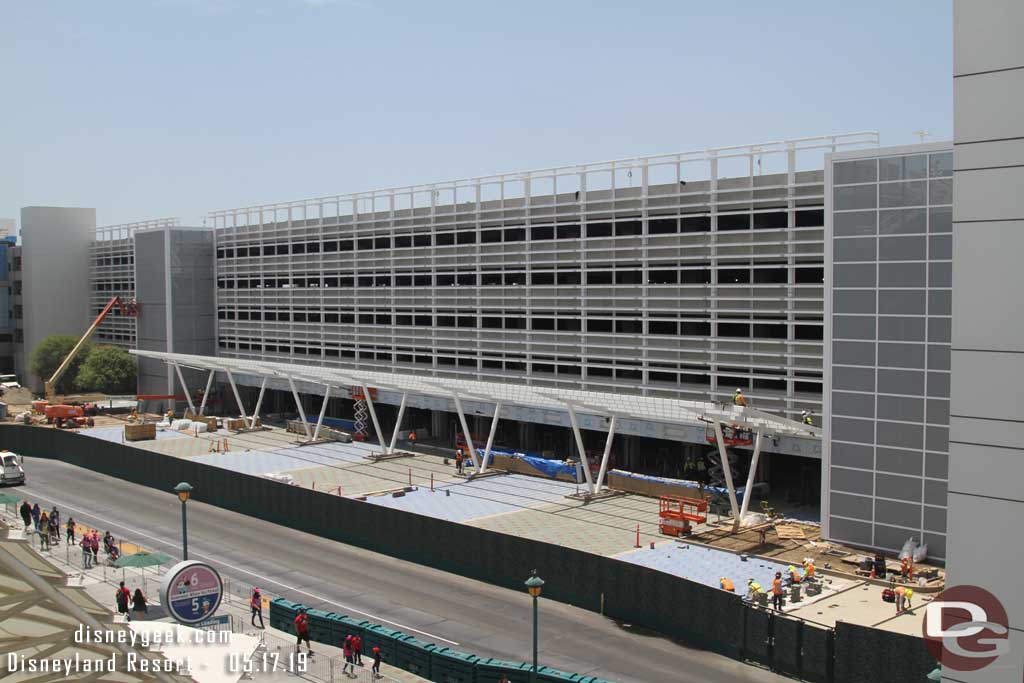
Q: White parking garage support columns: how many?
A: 14